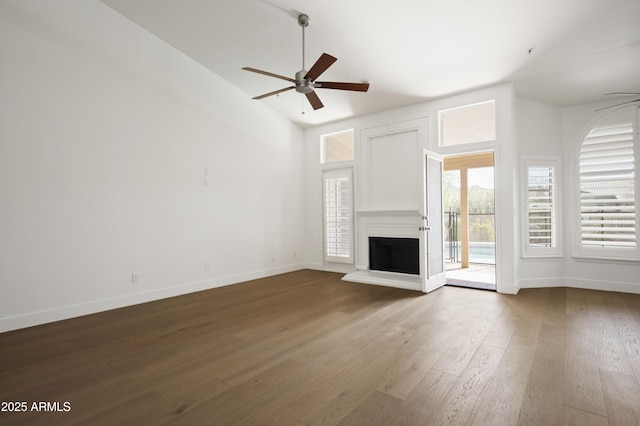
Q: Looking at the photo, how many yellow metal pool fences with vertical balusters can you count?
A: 0